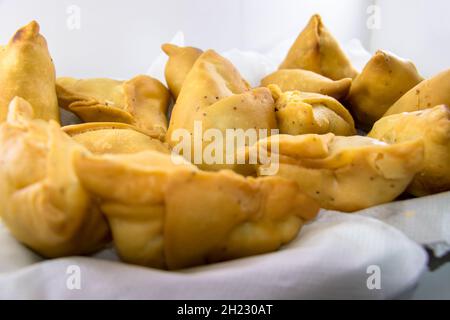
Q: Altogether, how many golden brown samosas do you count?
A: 14